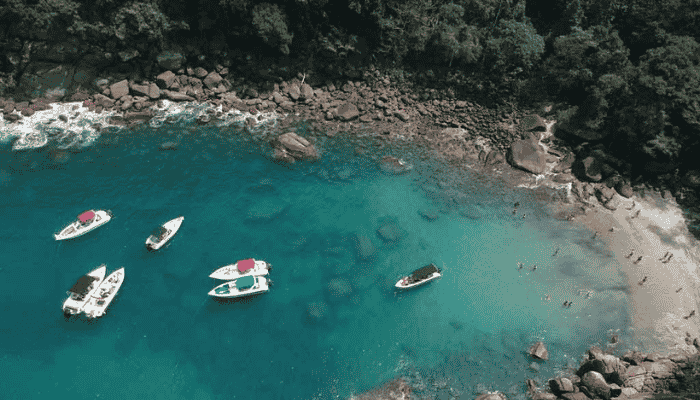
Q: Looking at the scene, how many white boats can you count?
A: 7